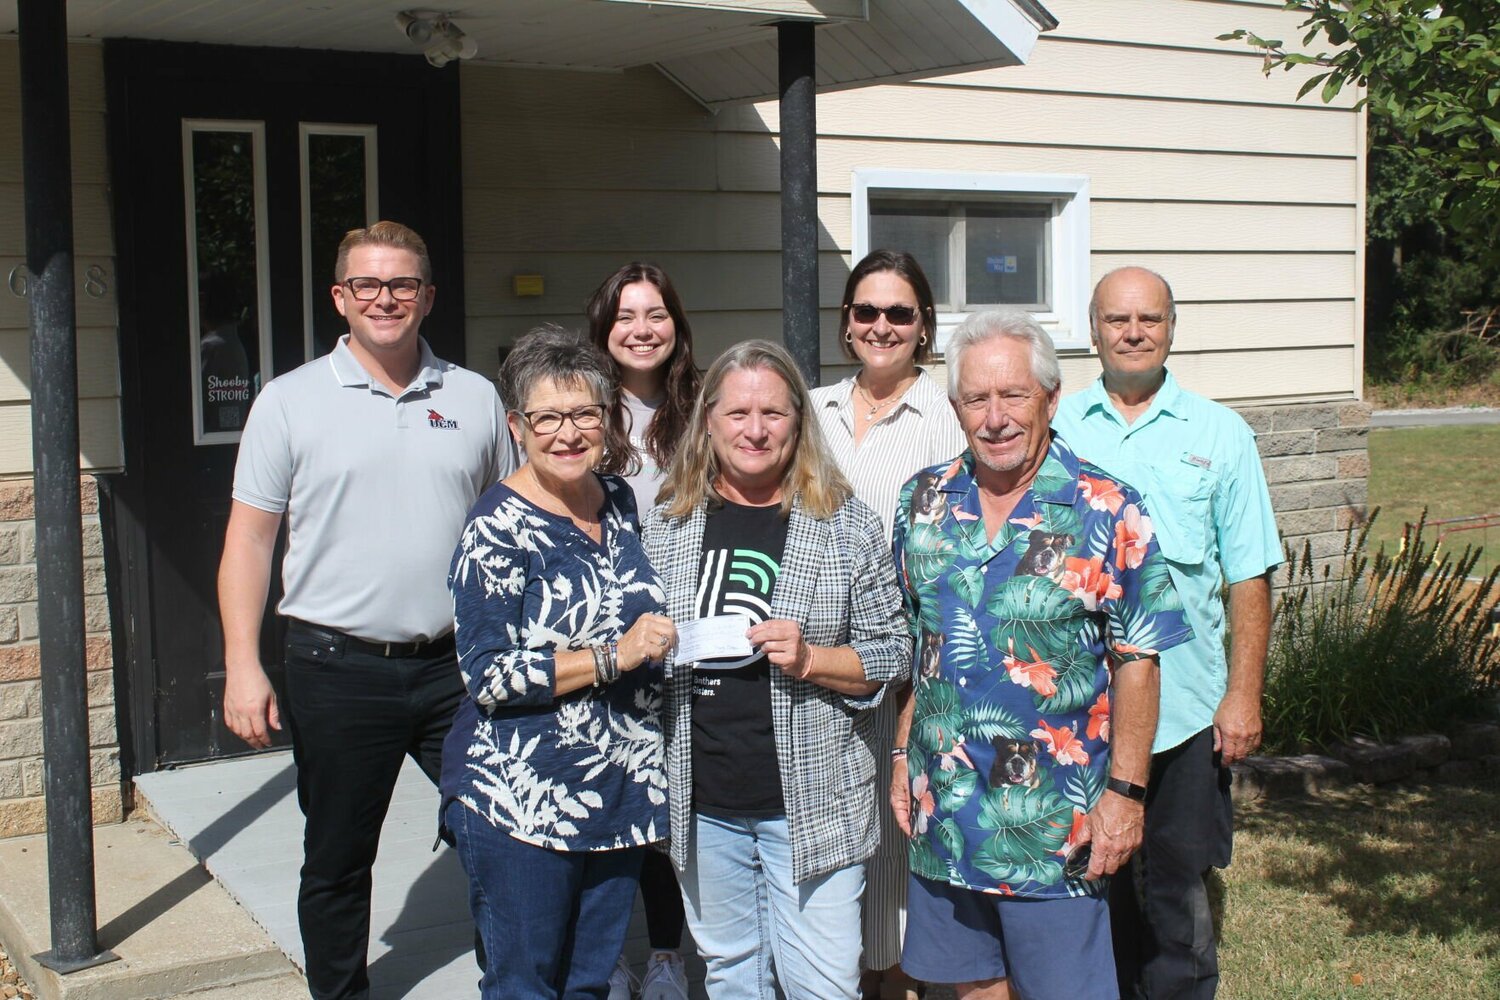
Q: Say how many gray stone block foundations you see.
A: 2